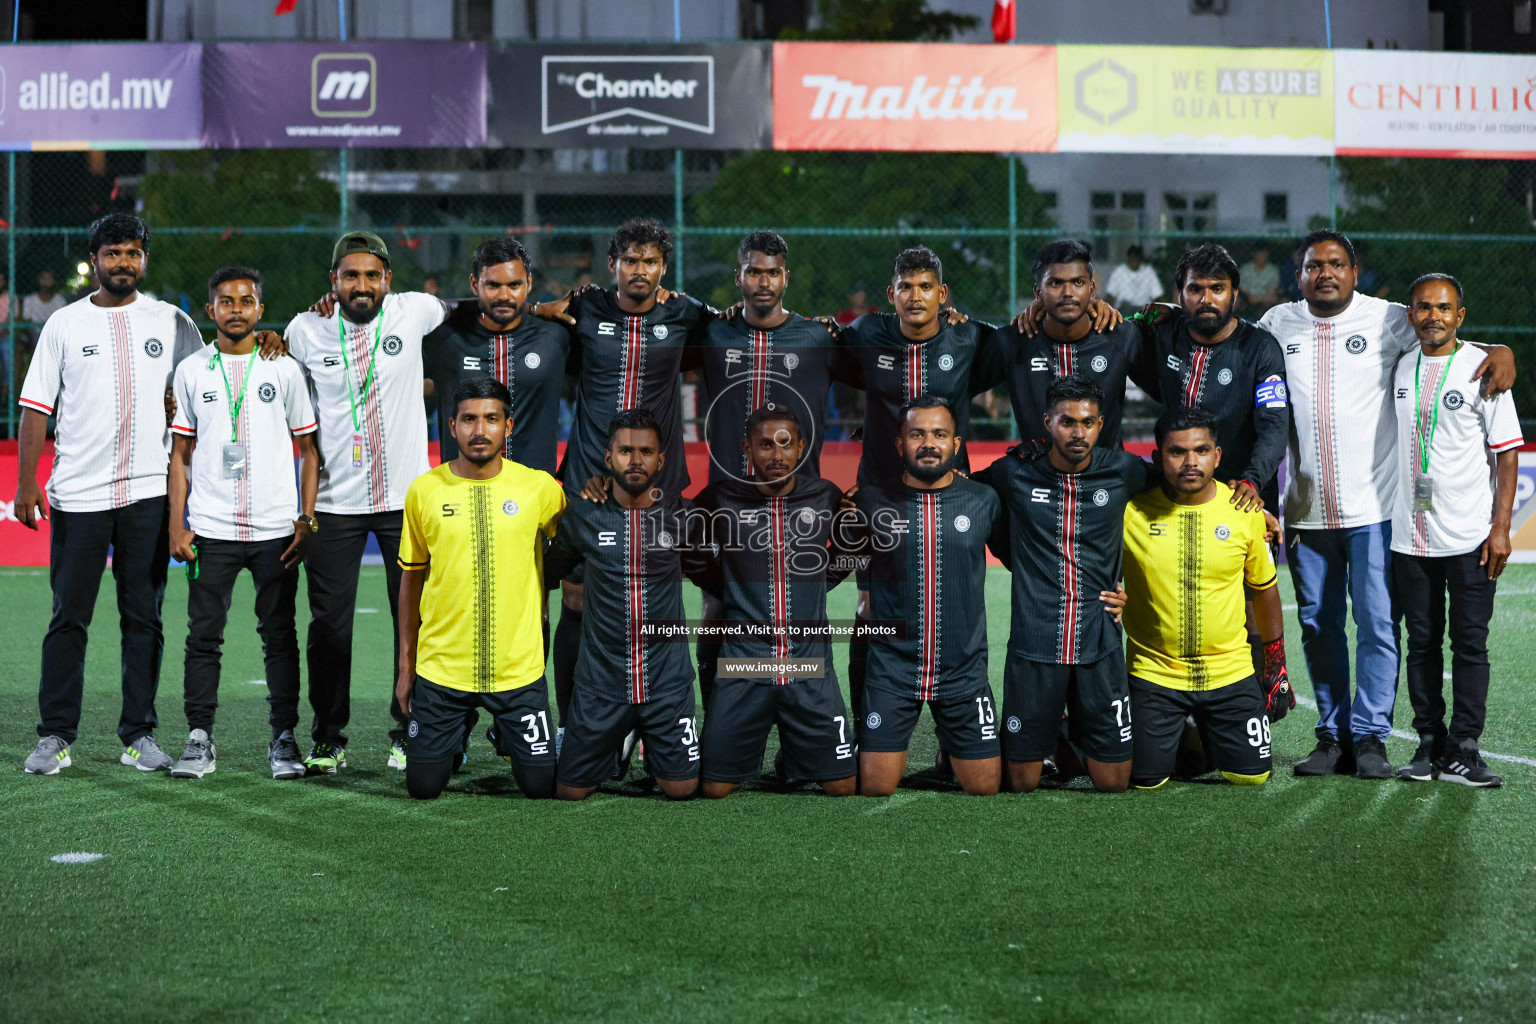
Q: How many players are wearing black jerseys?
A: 10